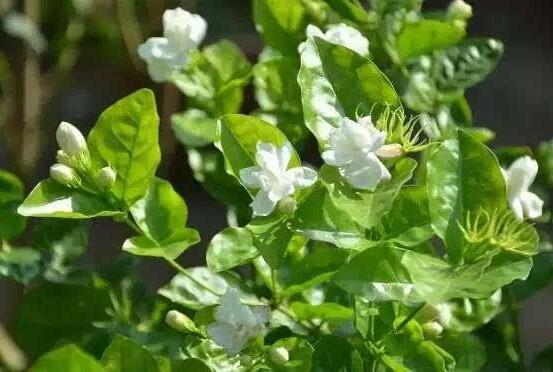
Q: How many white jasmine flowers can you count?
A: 6